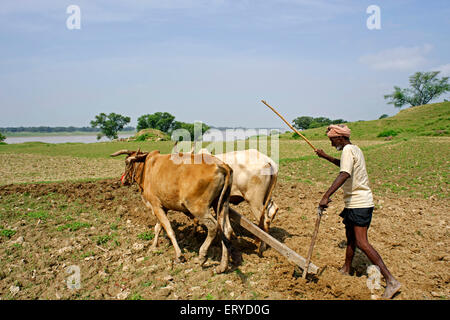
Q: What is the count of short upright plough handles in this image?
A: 1